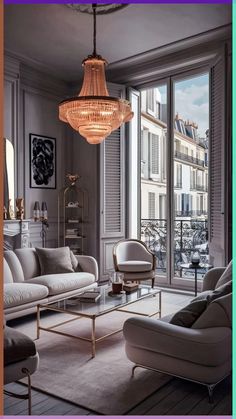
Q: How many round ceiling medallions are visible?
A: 1